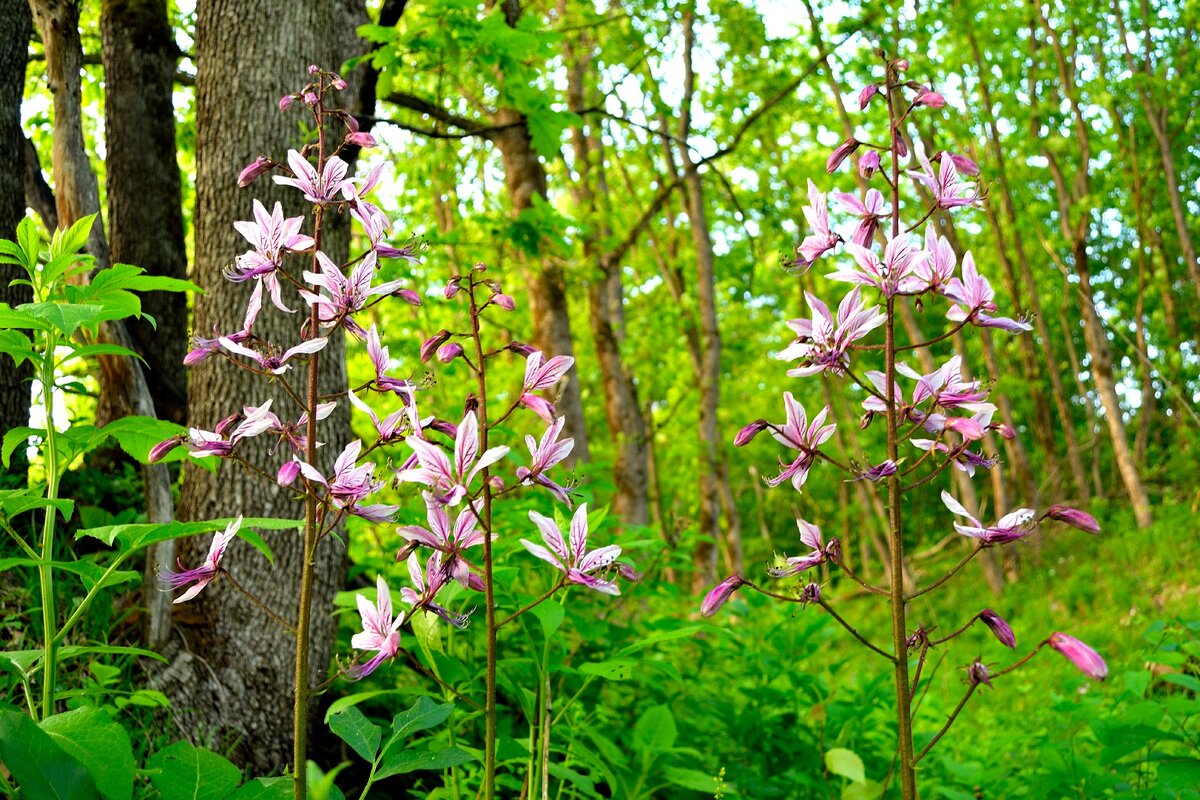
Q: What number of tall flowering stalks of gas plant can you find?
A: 3